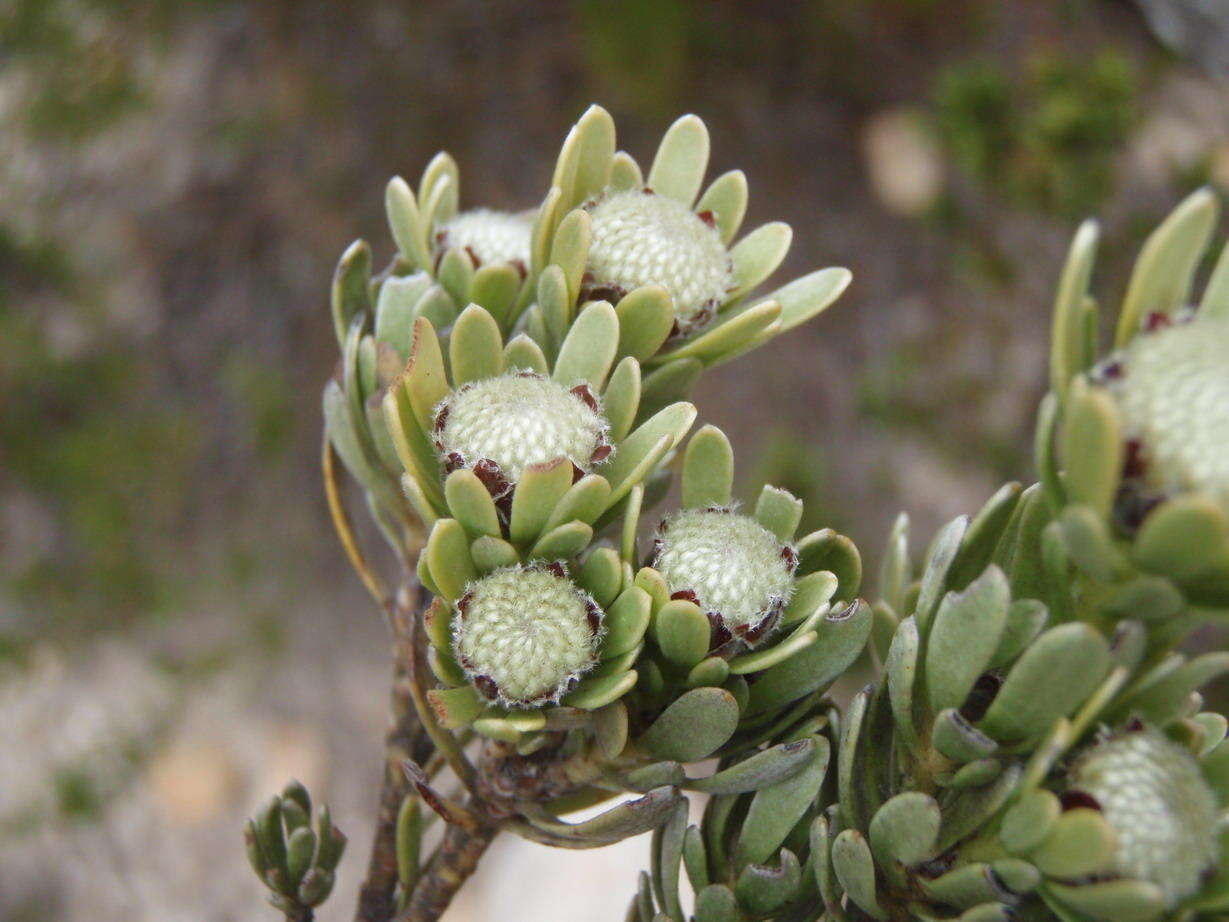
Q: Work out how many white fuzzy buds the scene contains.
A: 7